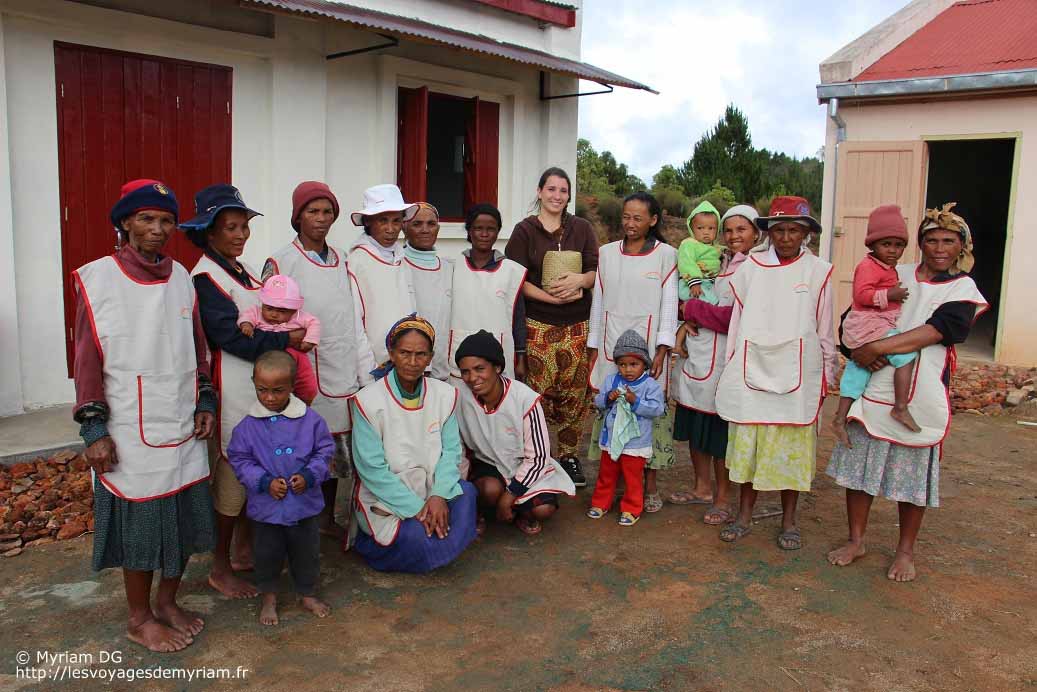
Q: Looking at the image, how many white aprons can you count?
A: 12